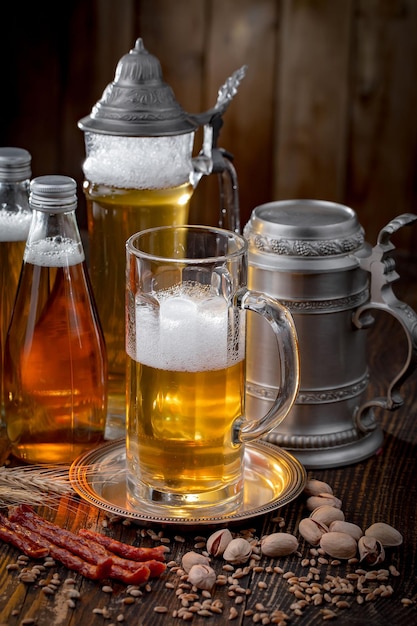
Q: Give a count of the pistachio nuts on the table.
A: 13